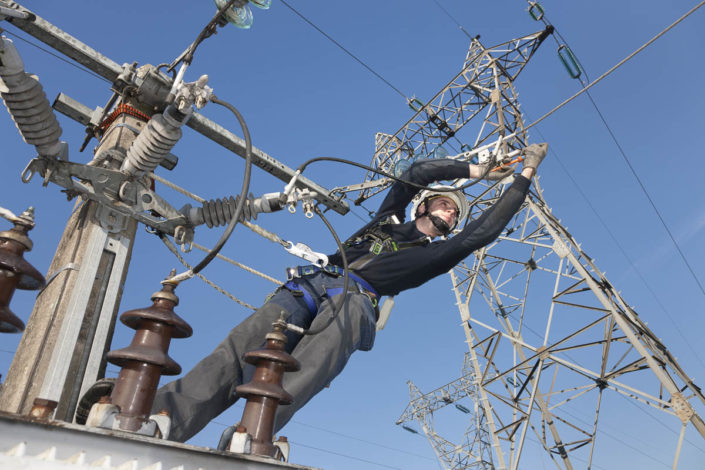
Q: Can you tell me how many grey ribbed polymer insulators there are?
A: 3